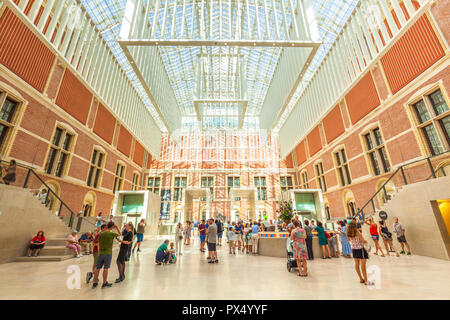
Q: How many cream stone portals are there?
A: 4